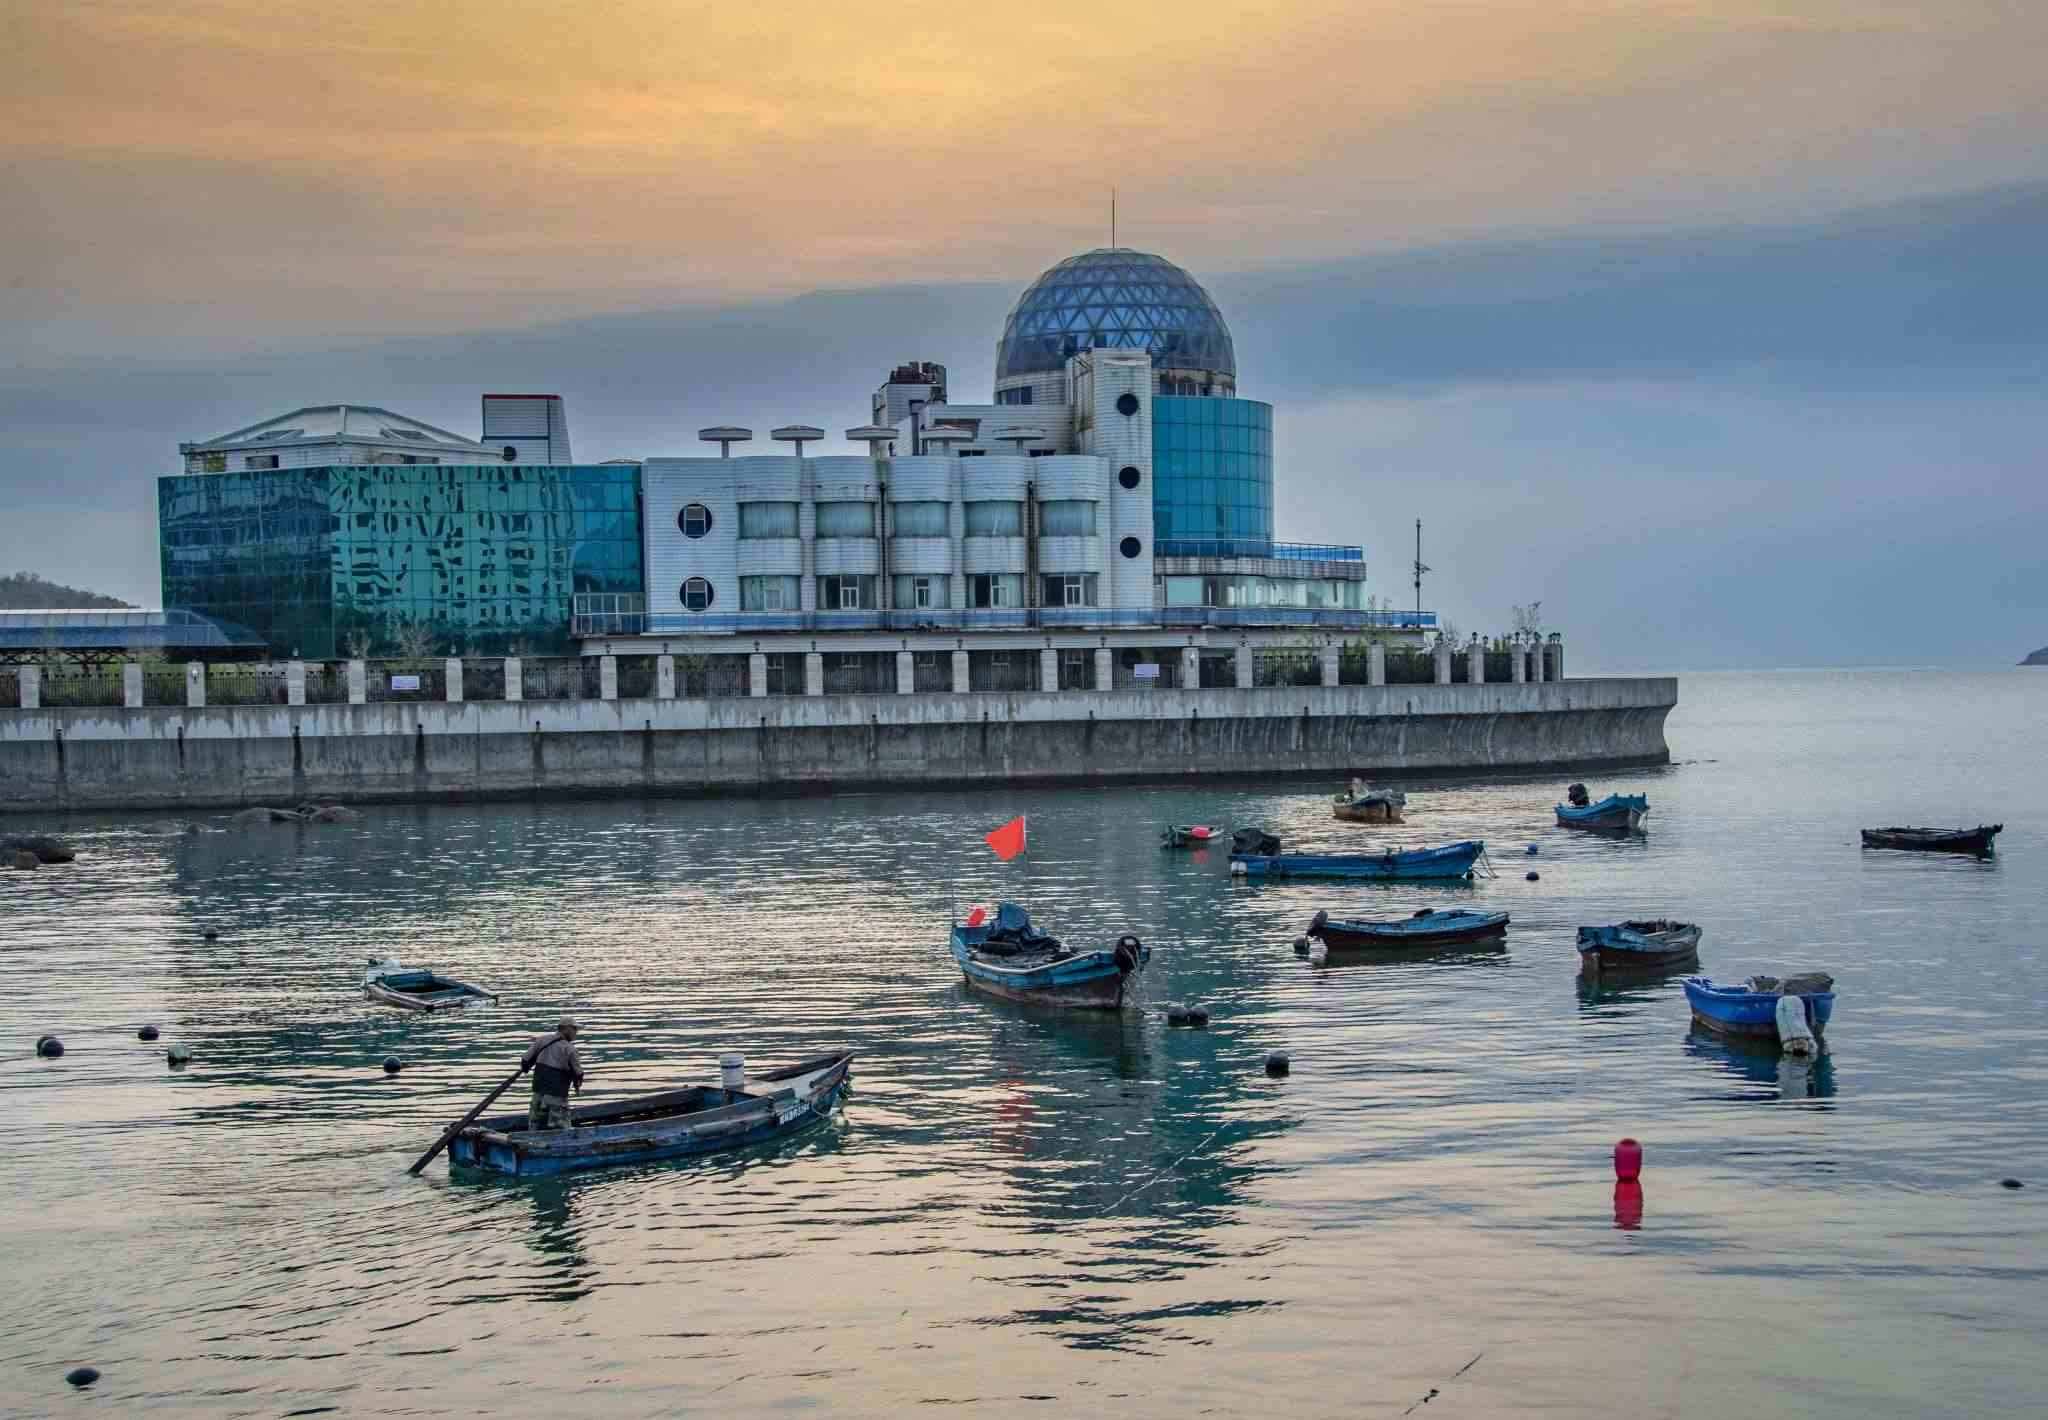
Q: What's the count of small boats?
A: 11